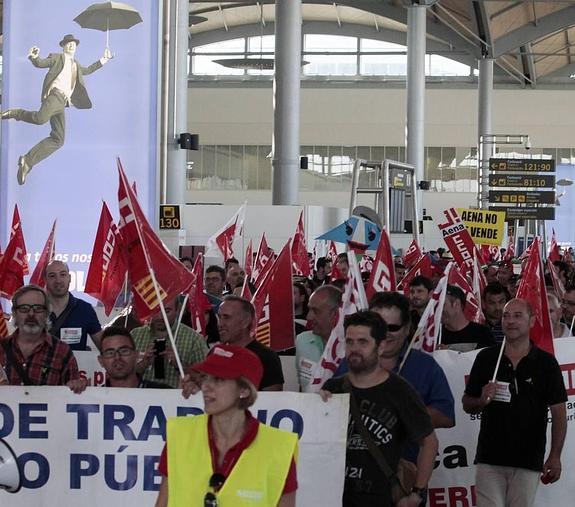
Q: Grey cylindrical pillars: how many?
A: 4